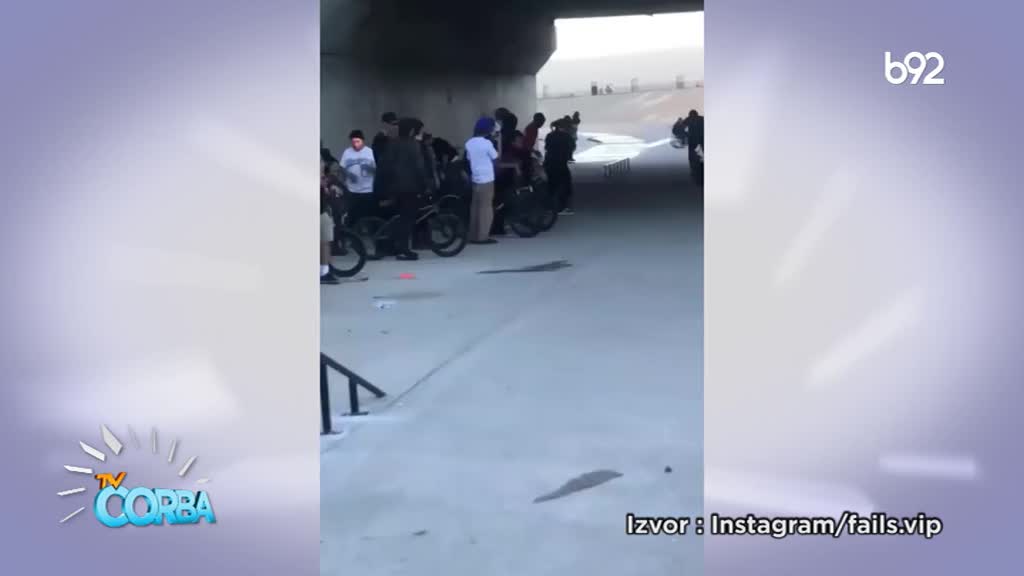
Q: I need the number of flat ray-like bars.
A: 10